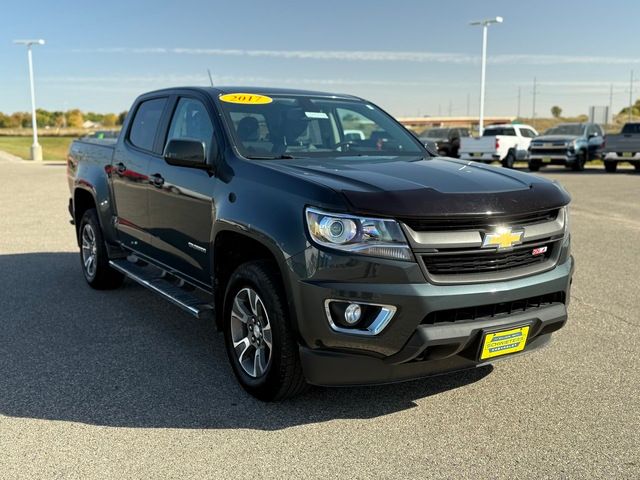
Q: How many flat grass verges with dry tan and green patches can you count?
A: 1